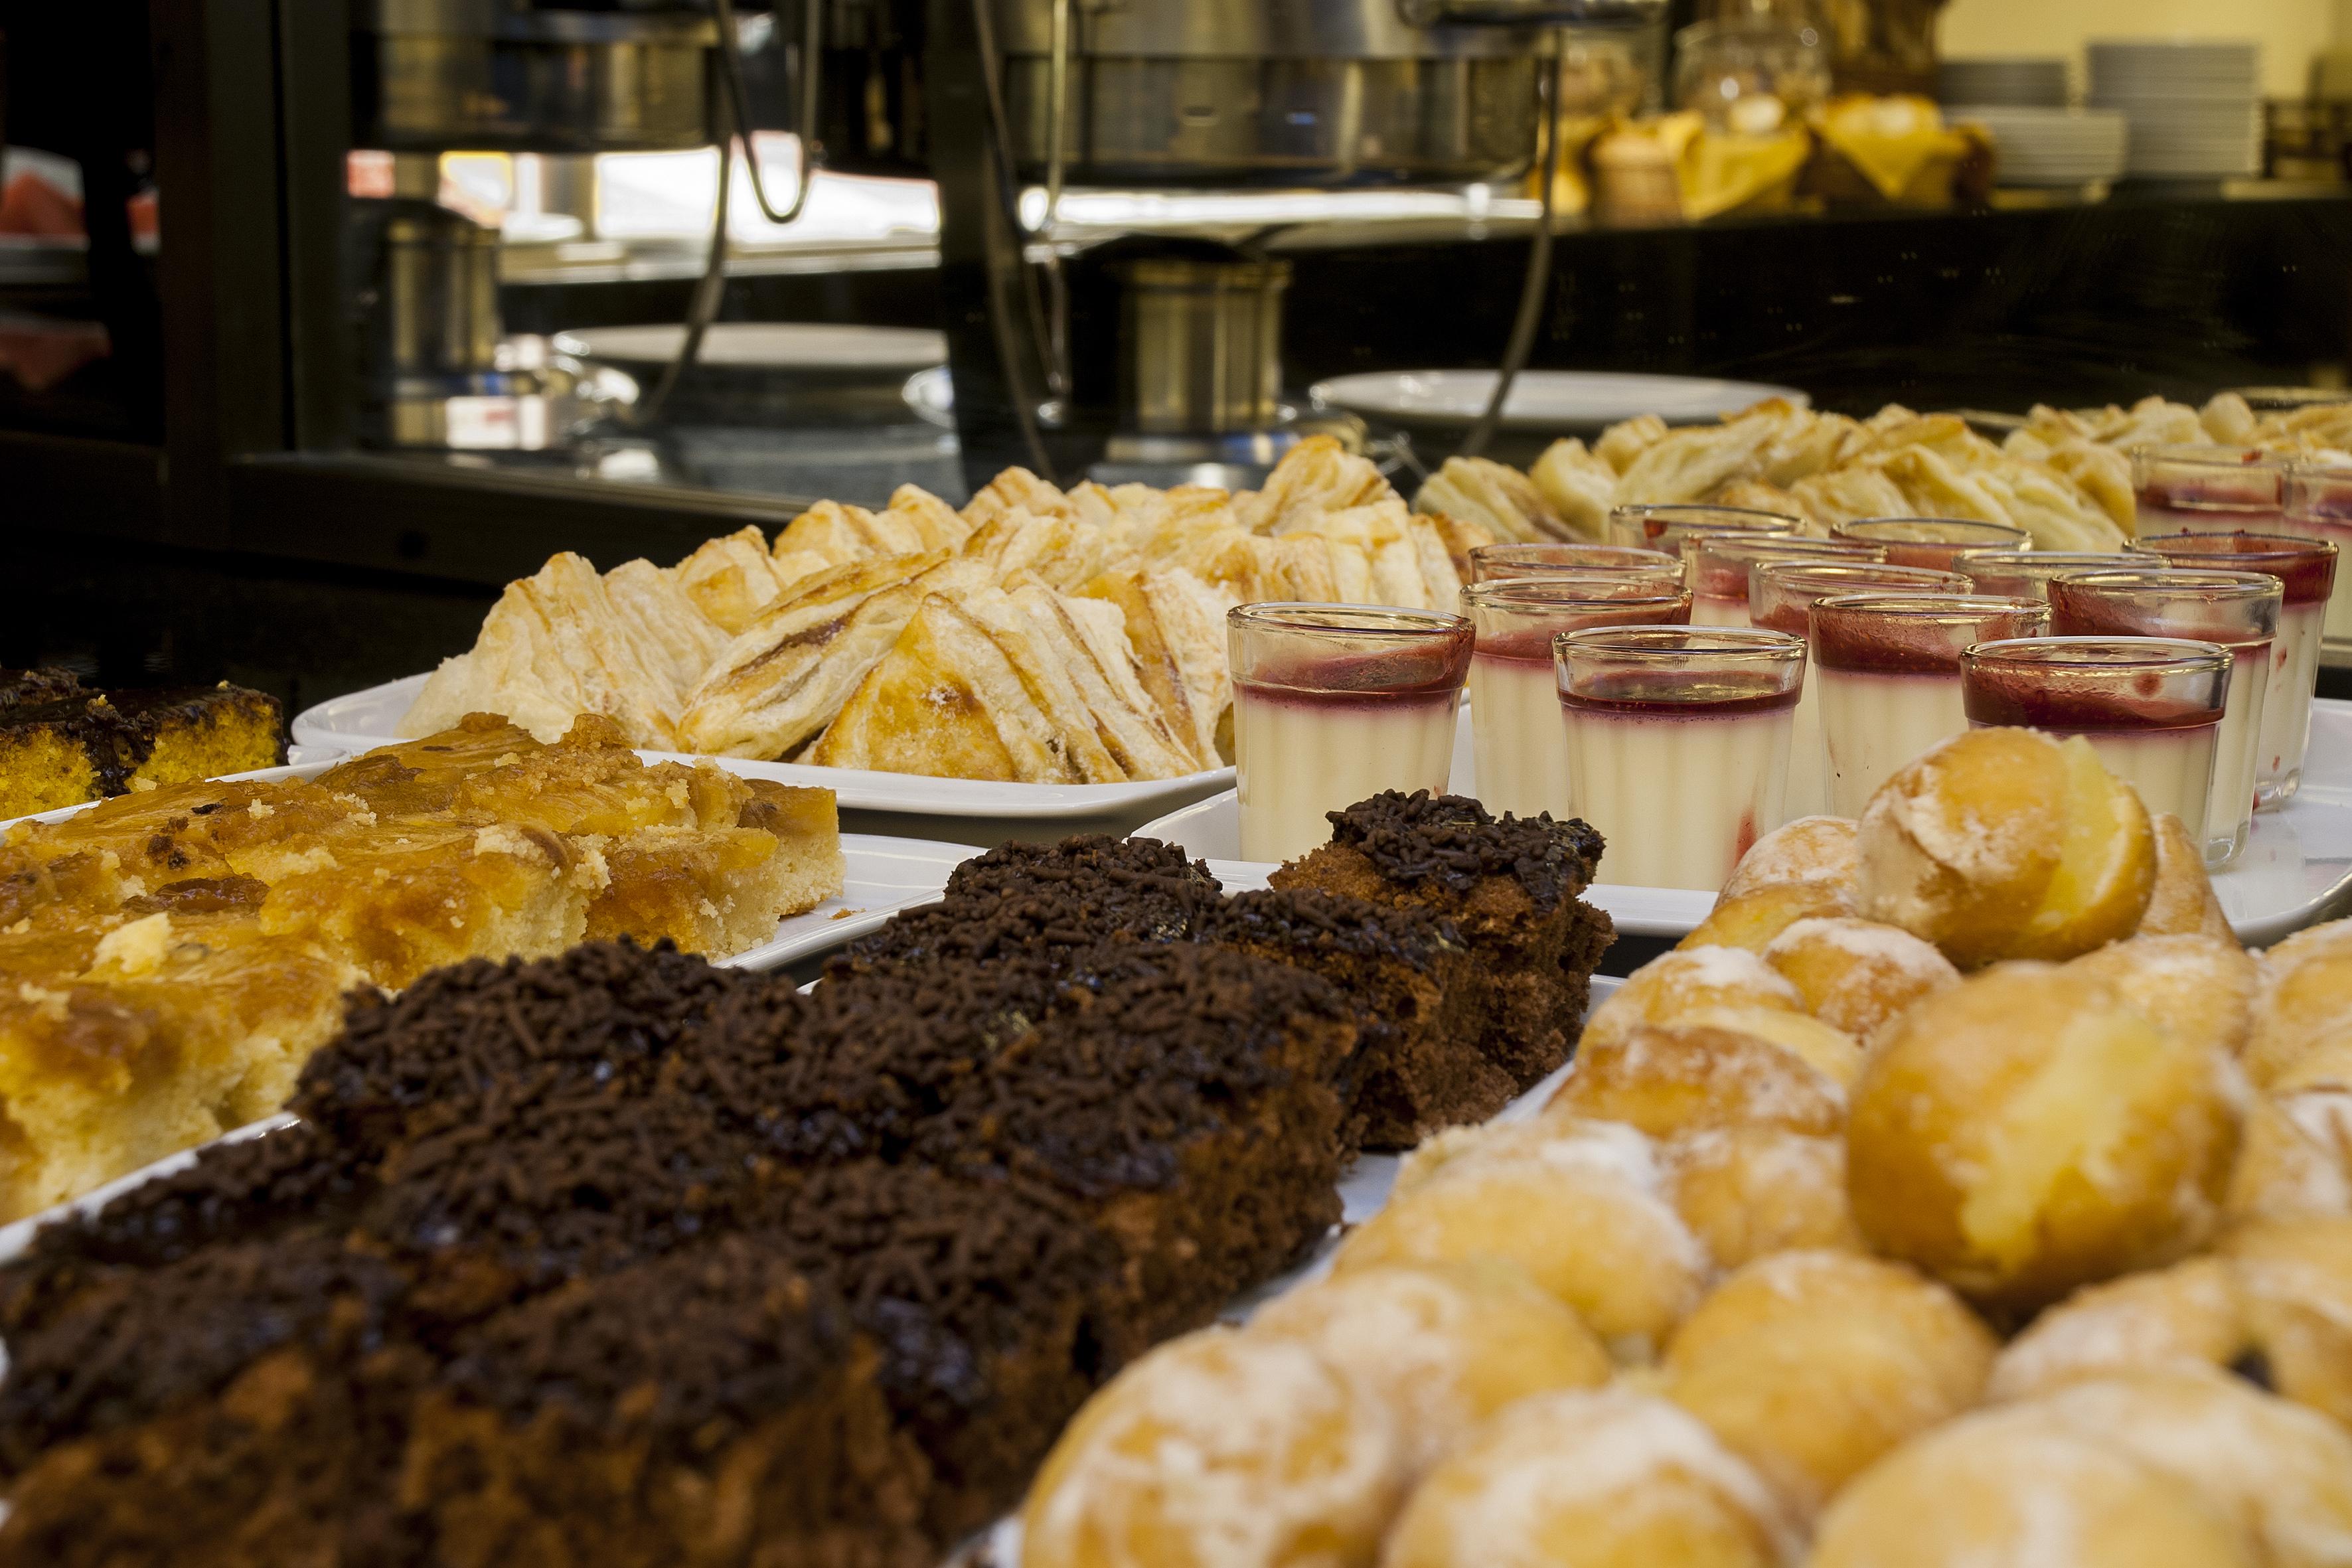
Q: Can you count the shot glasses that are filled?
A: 15